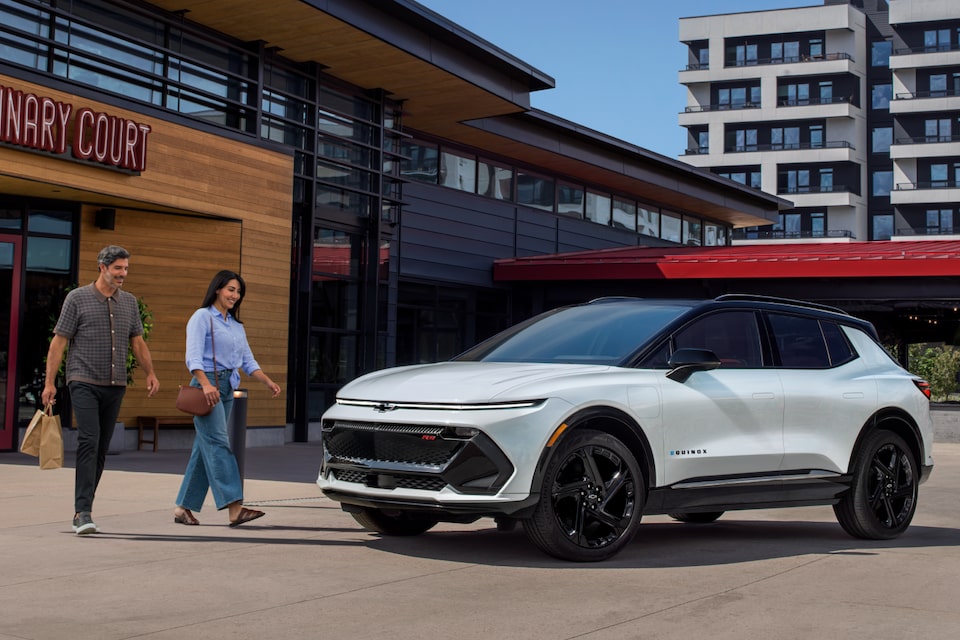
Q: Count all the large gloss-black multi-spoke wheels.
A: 2